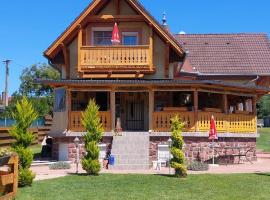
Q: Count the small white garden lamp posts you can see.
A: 2